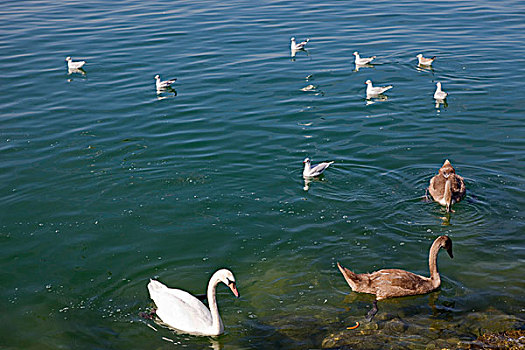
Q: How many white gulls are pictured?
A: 8